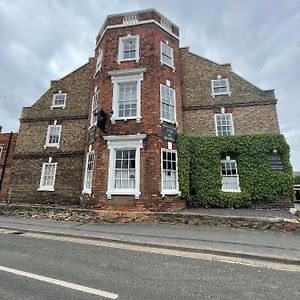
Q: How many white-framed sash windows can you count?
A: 15